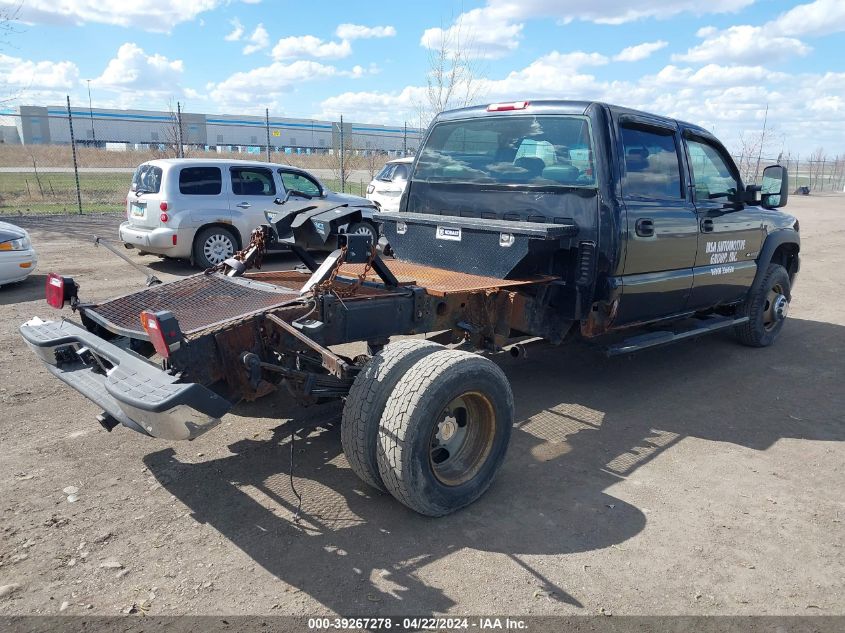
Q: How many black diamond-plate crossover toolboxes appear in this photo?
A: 1